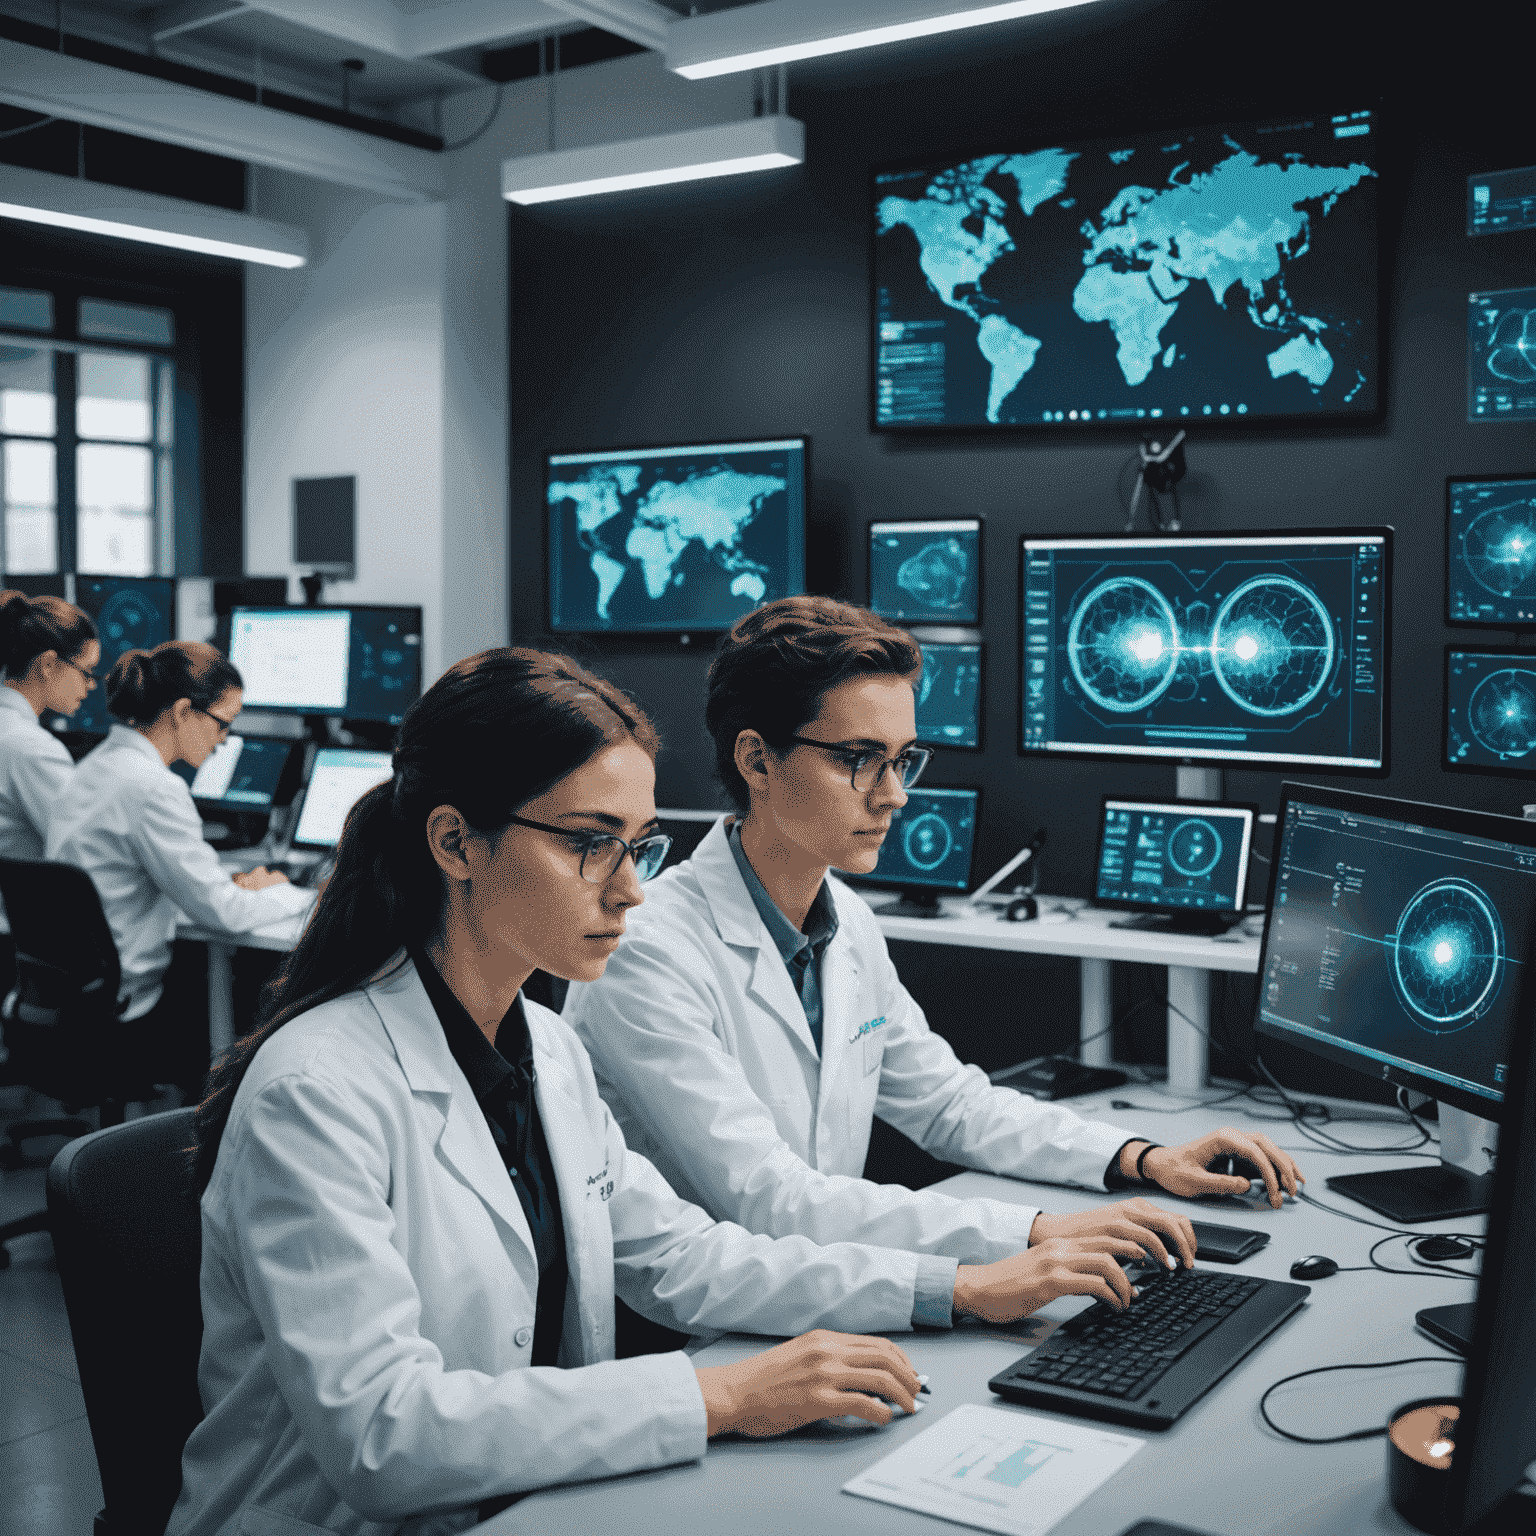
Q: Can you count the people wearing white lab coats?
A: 4